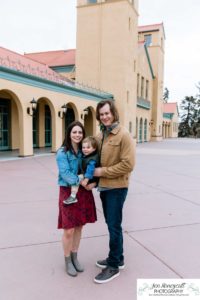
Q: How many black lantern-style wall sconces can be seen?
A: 3